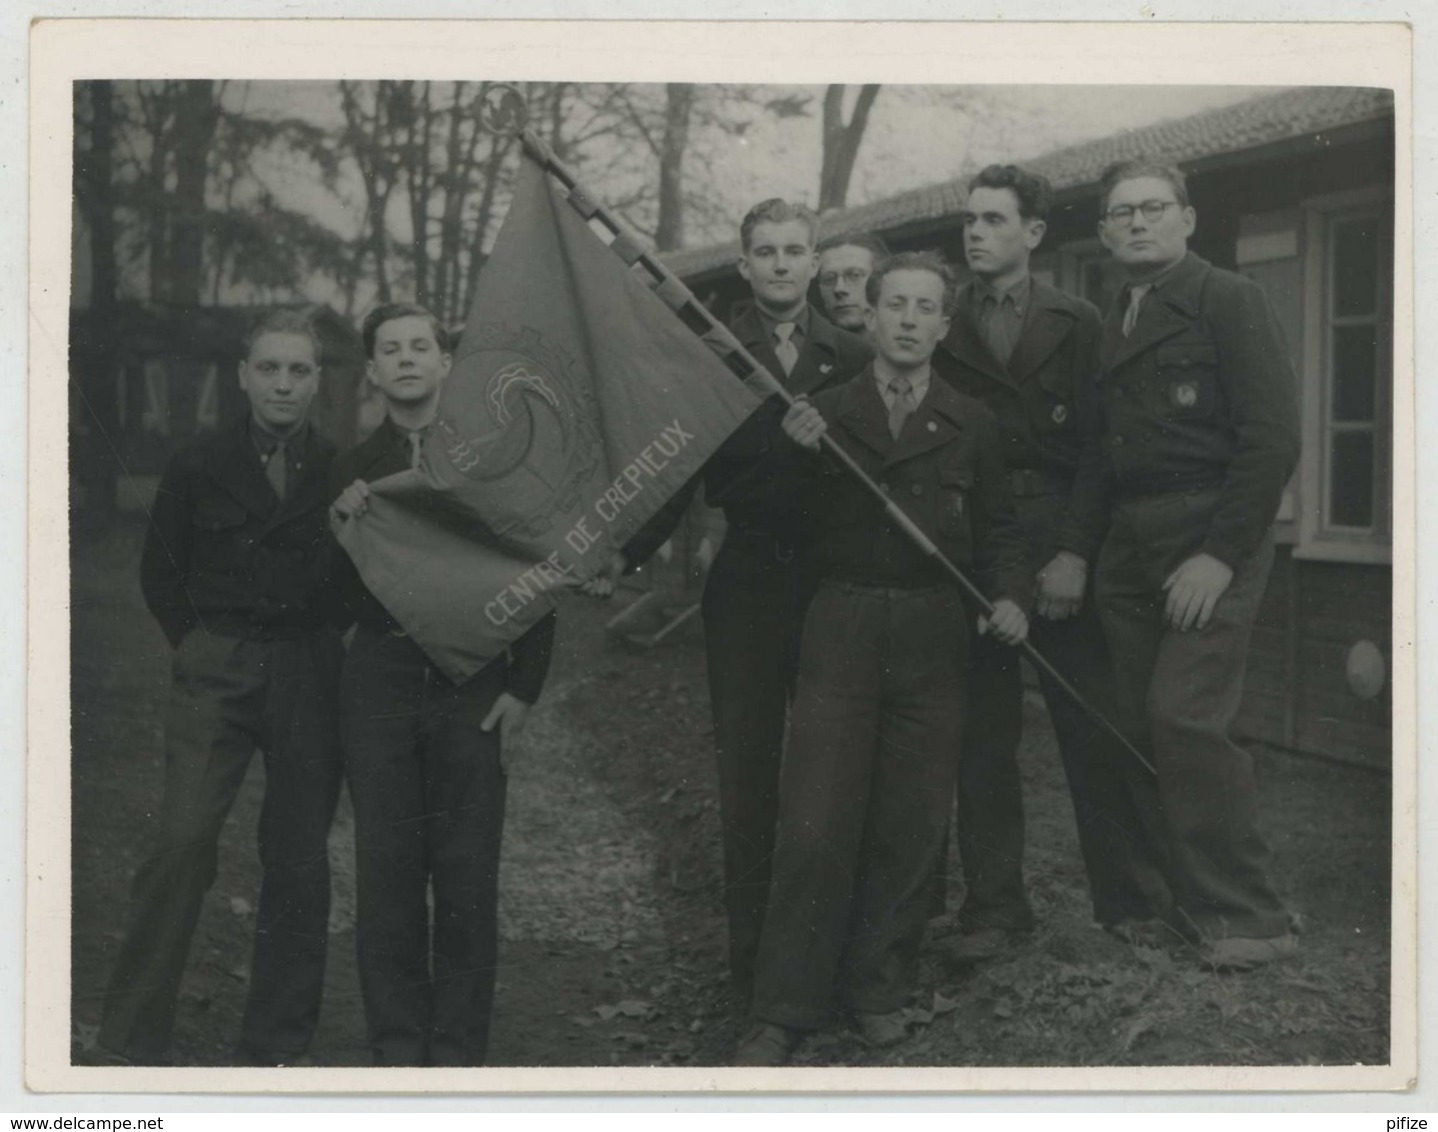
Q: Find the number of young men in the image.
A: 7